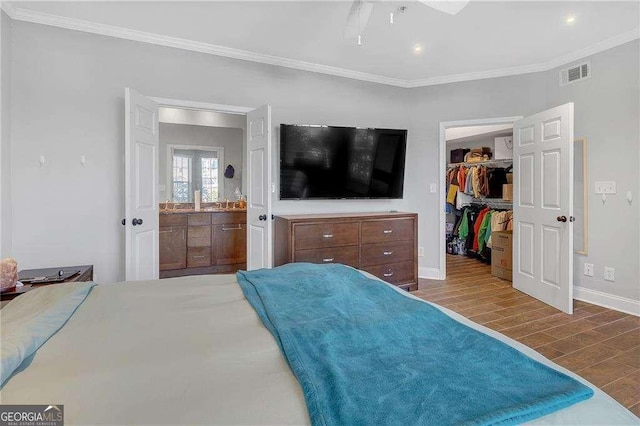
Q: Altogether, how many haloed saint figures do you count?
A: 0